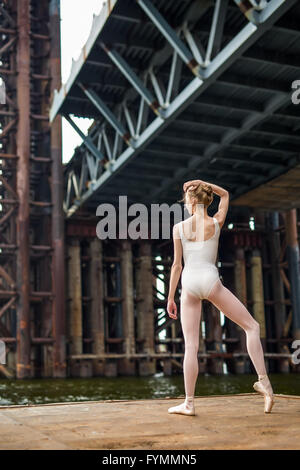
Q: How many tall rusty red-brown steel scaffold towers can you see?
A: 1